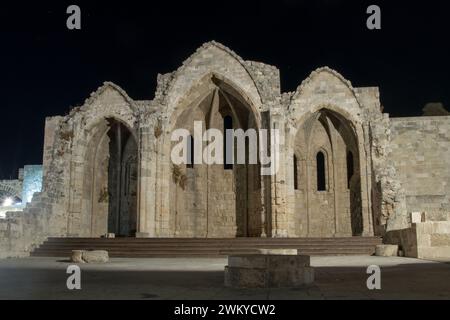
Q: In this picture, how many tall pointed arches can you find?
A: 3